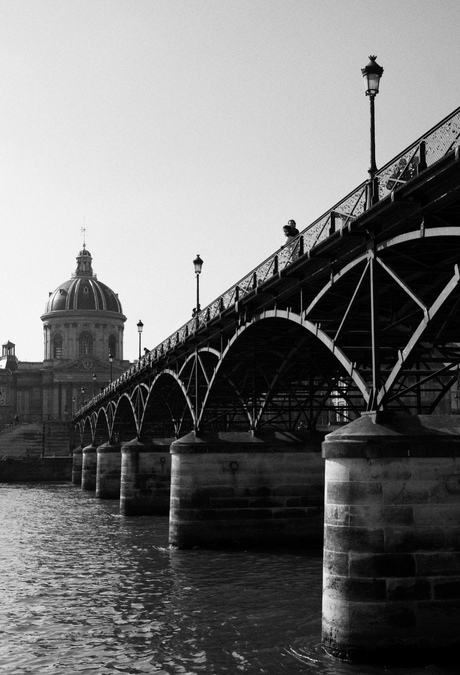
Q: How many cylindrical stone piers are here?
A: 6